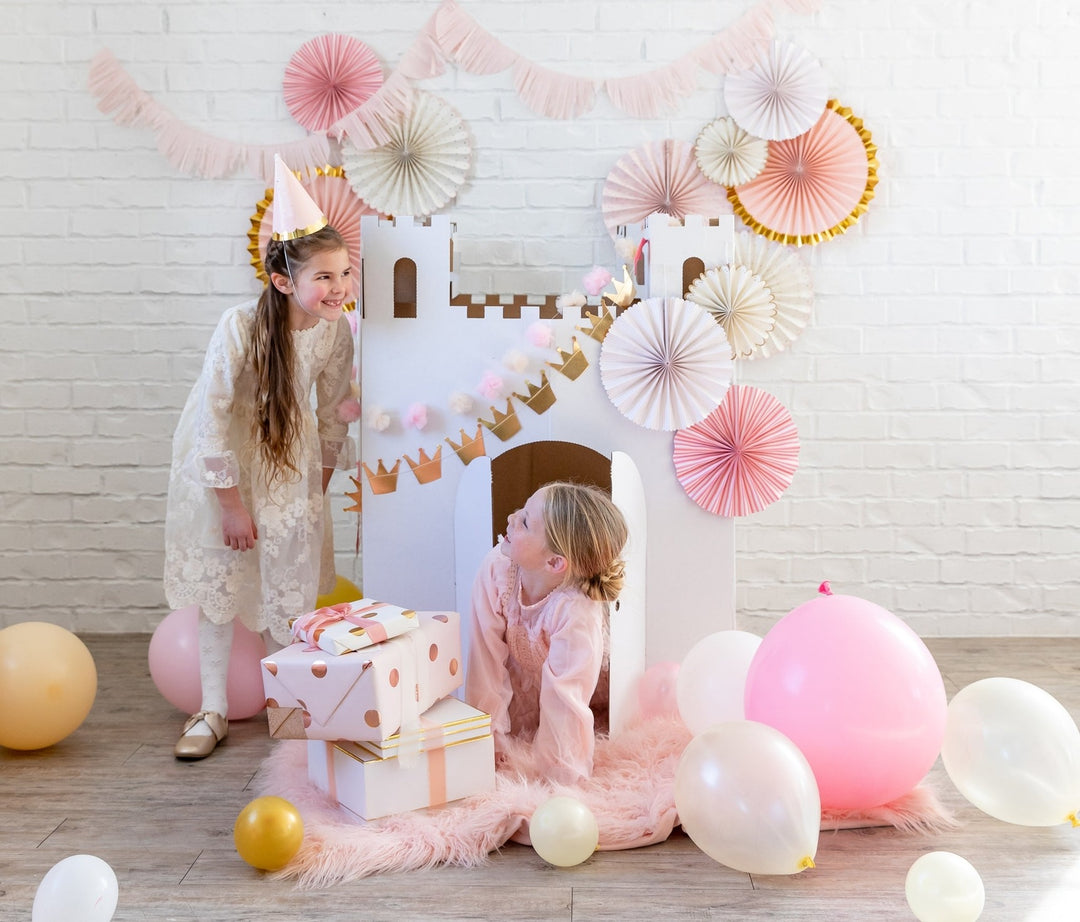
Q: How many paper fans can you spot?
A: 11